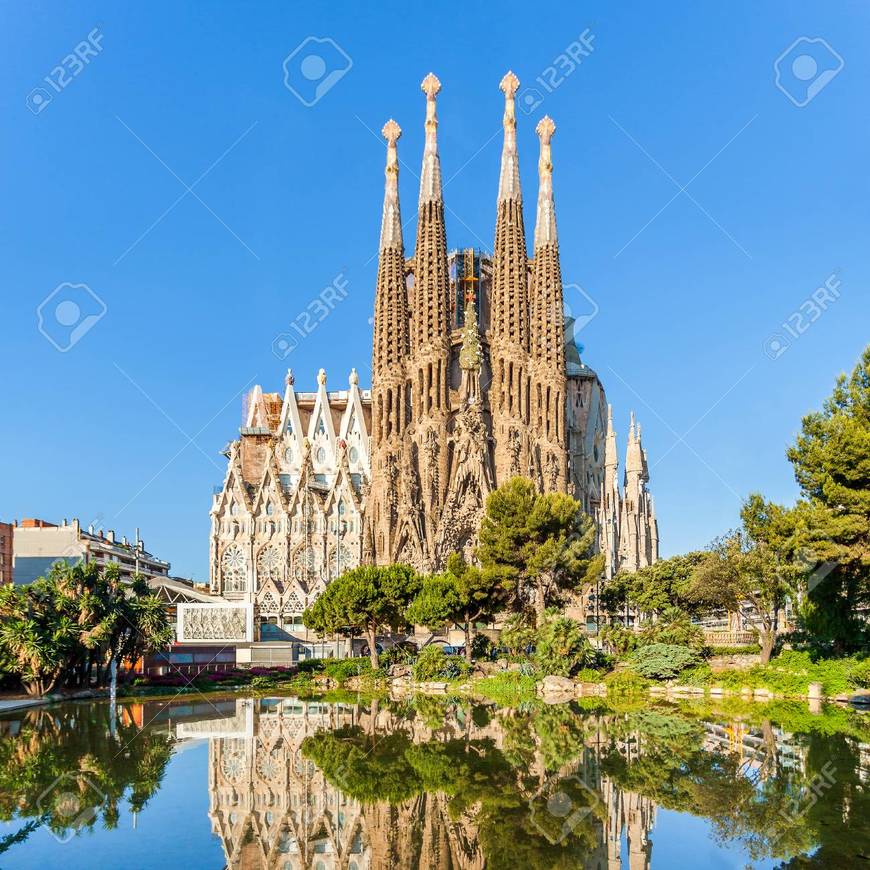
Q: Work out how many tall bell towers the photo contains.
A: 4